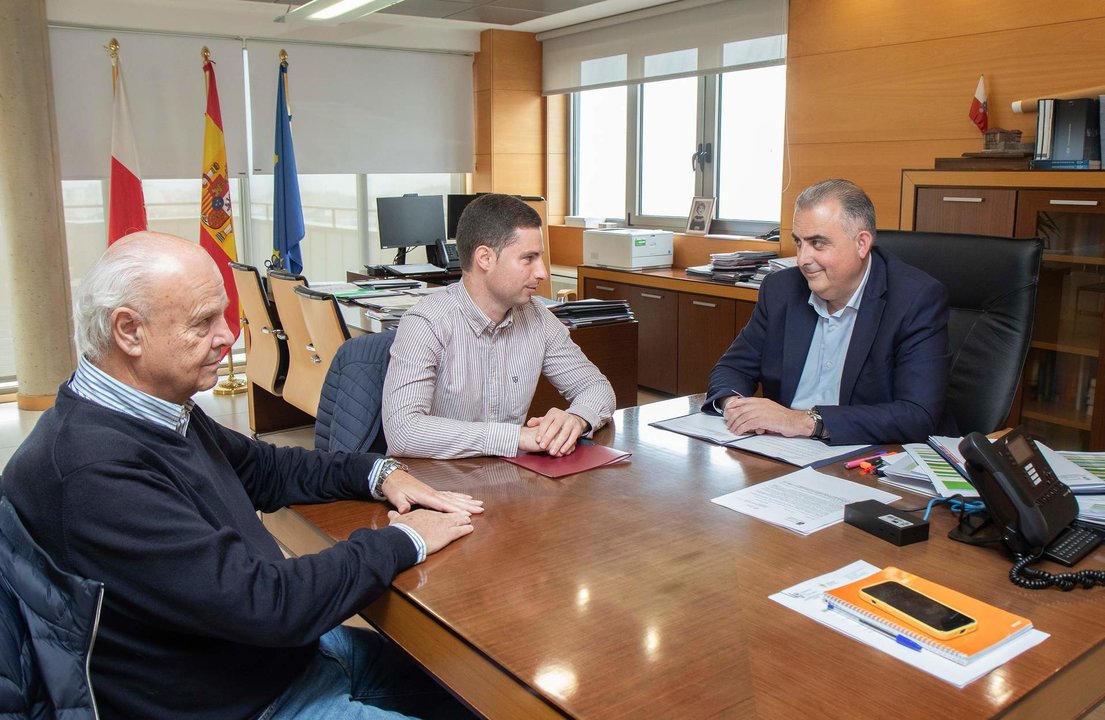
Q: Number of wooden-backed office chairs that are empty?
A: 3